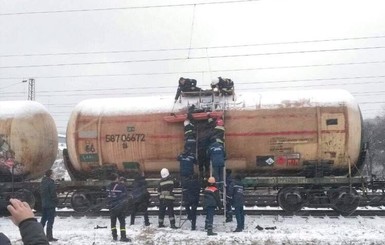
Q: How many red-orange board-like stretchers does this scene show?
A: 1